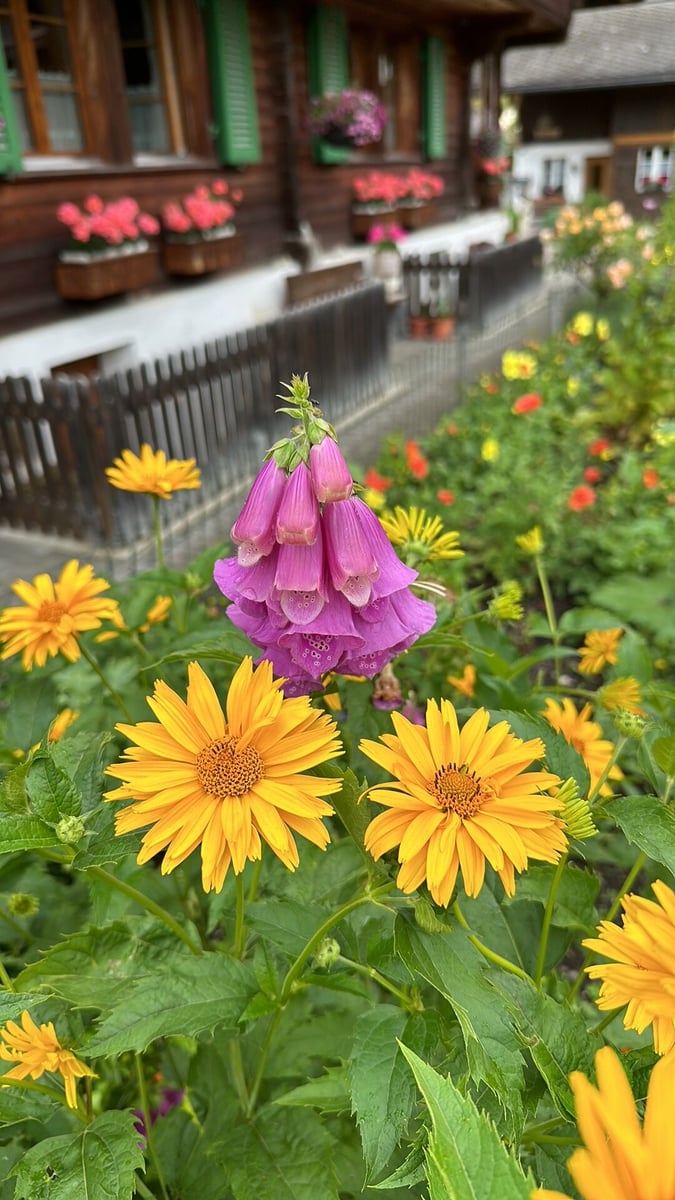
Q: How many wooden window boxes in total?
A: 4